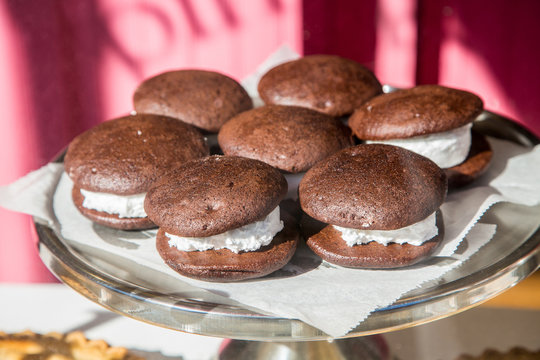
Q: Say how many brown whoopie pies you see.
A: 7